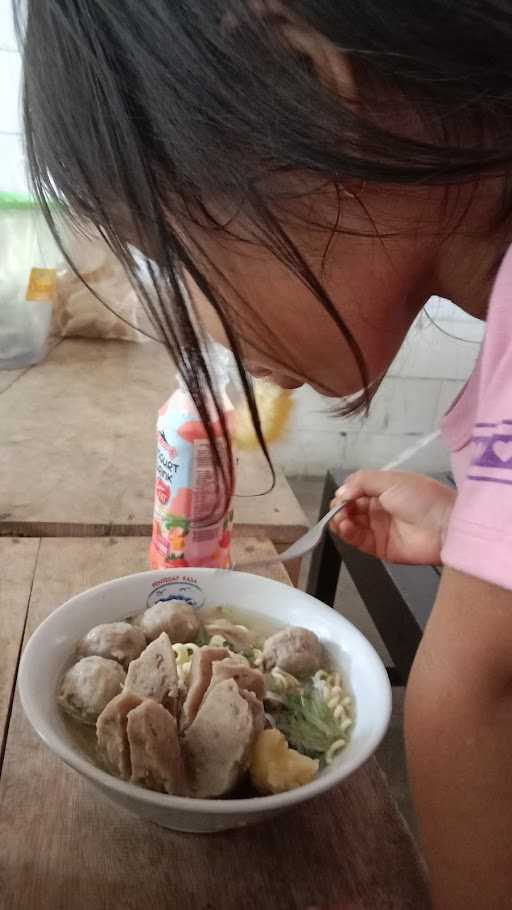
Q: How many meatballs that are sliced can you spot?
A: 1